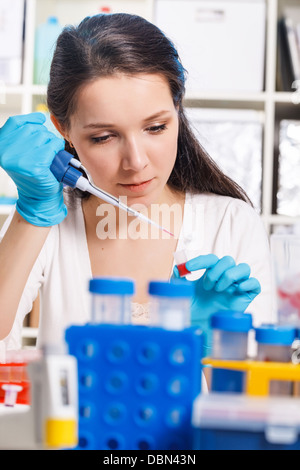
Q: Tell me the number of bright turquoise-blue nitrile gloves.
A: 2